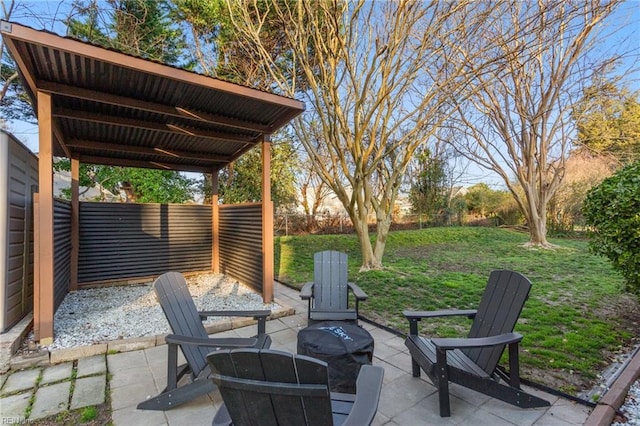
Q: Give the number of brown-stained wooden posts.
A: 4